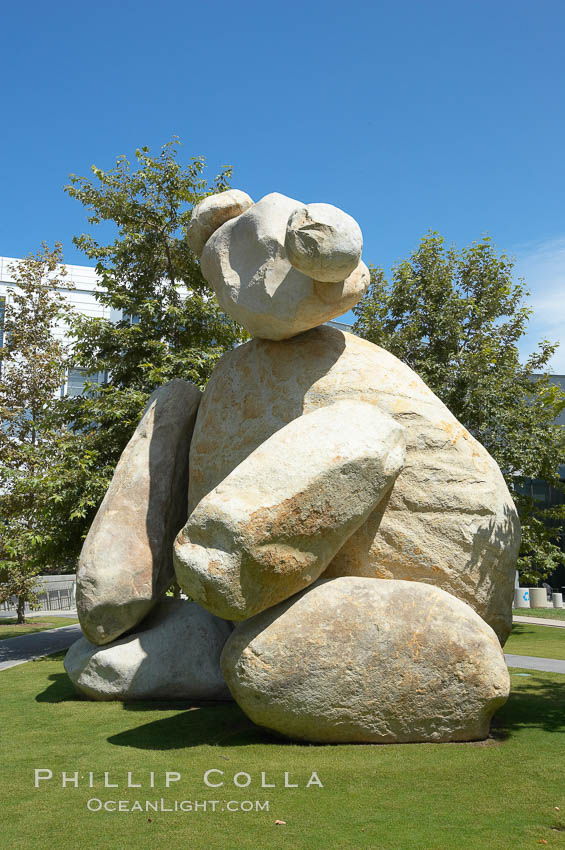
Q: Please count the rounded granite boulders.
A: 8